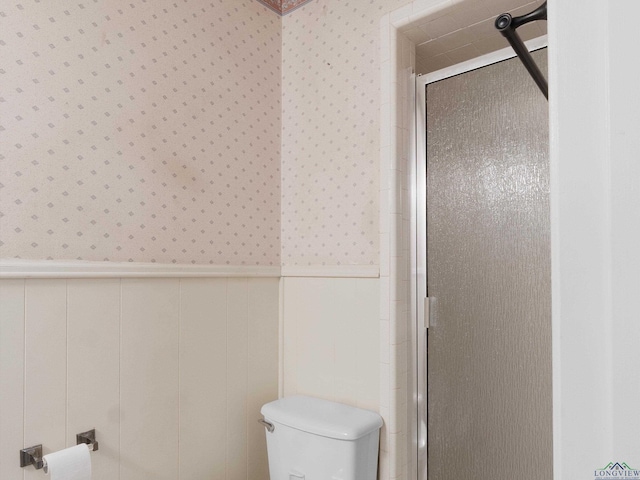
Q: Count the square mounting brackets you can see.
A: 2